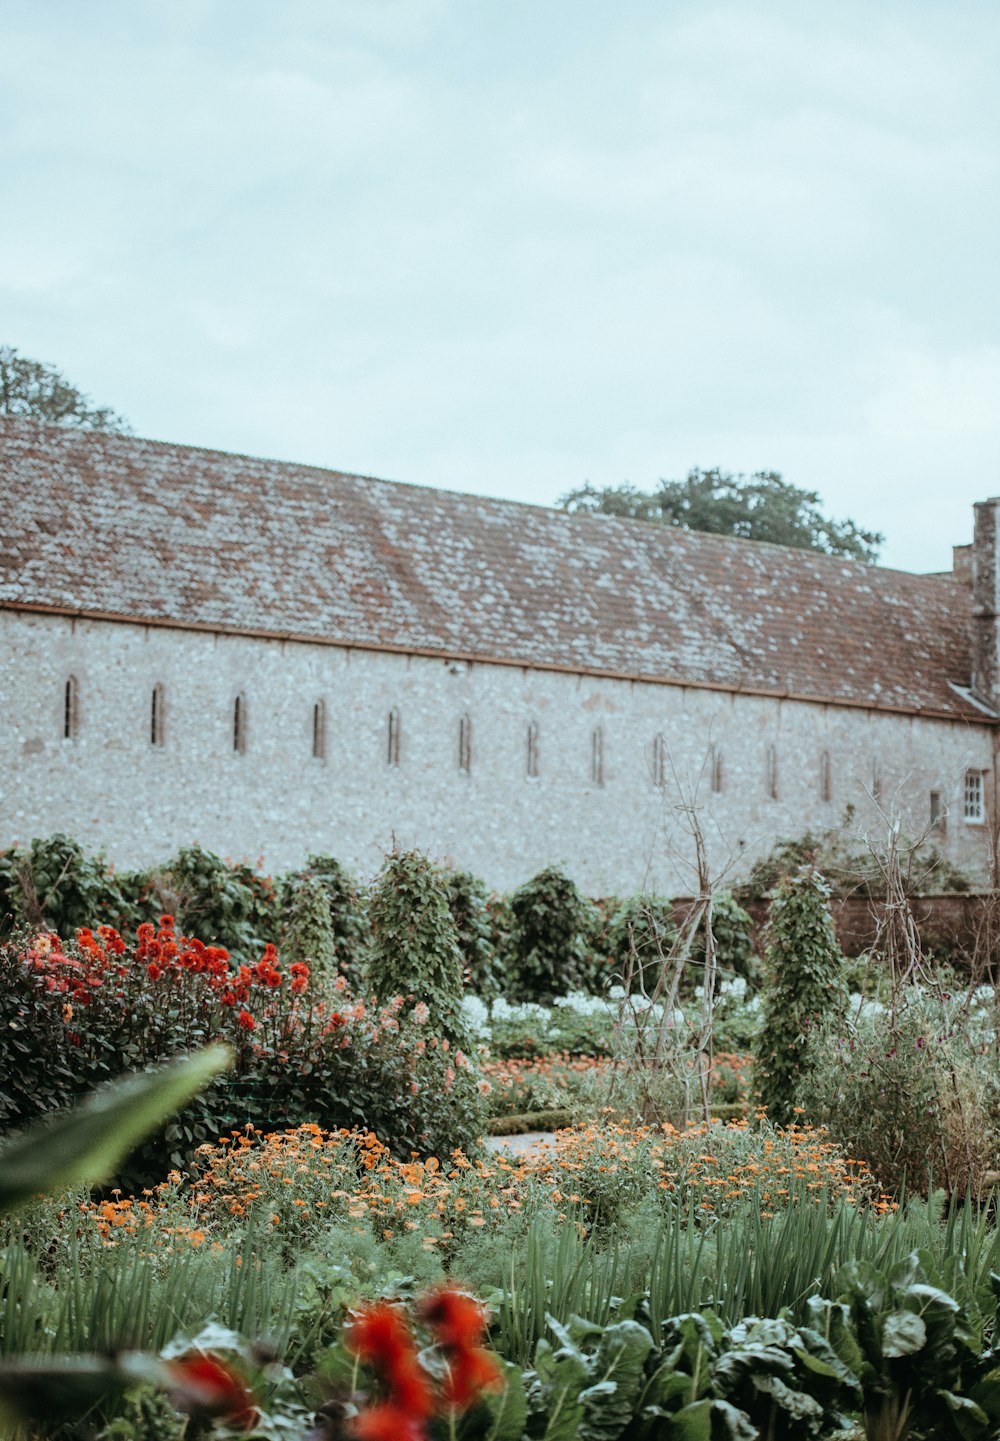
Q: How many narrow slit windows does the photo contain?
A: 13